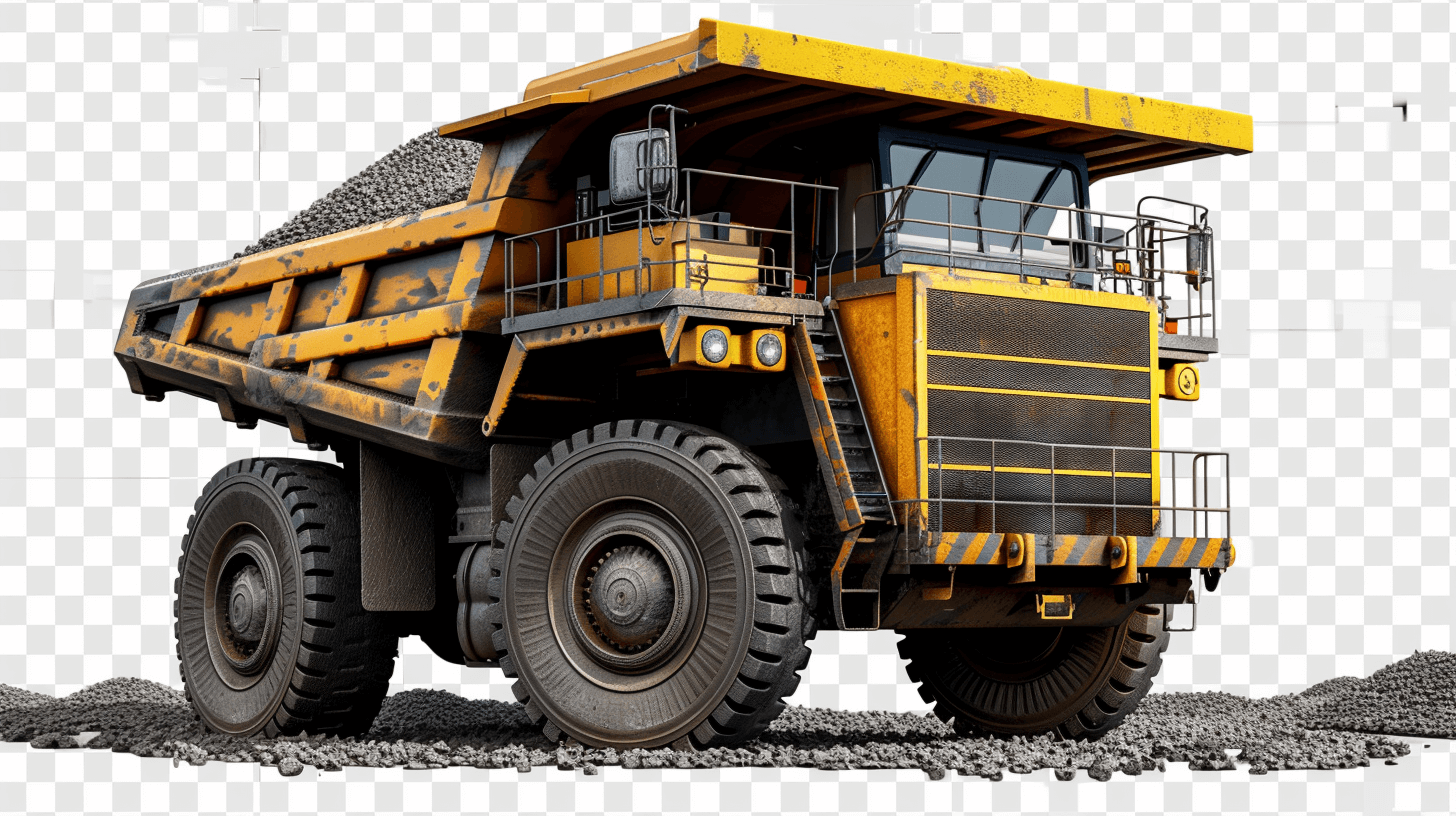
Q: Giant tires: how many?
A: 3